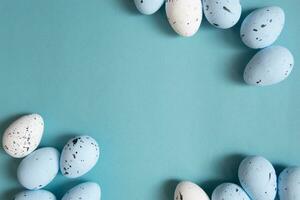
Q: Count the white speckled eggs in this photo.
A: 3